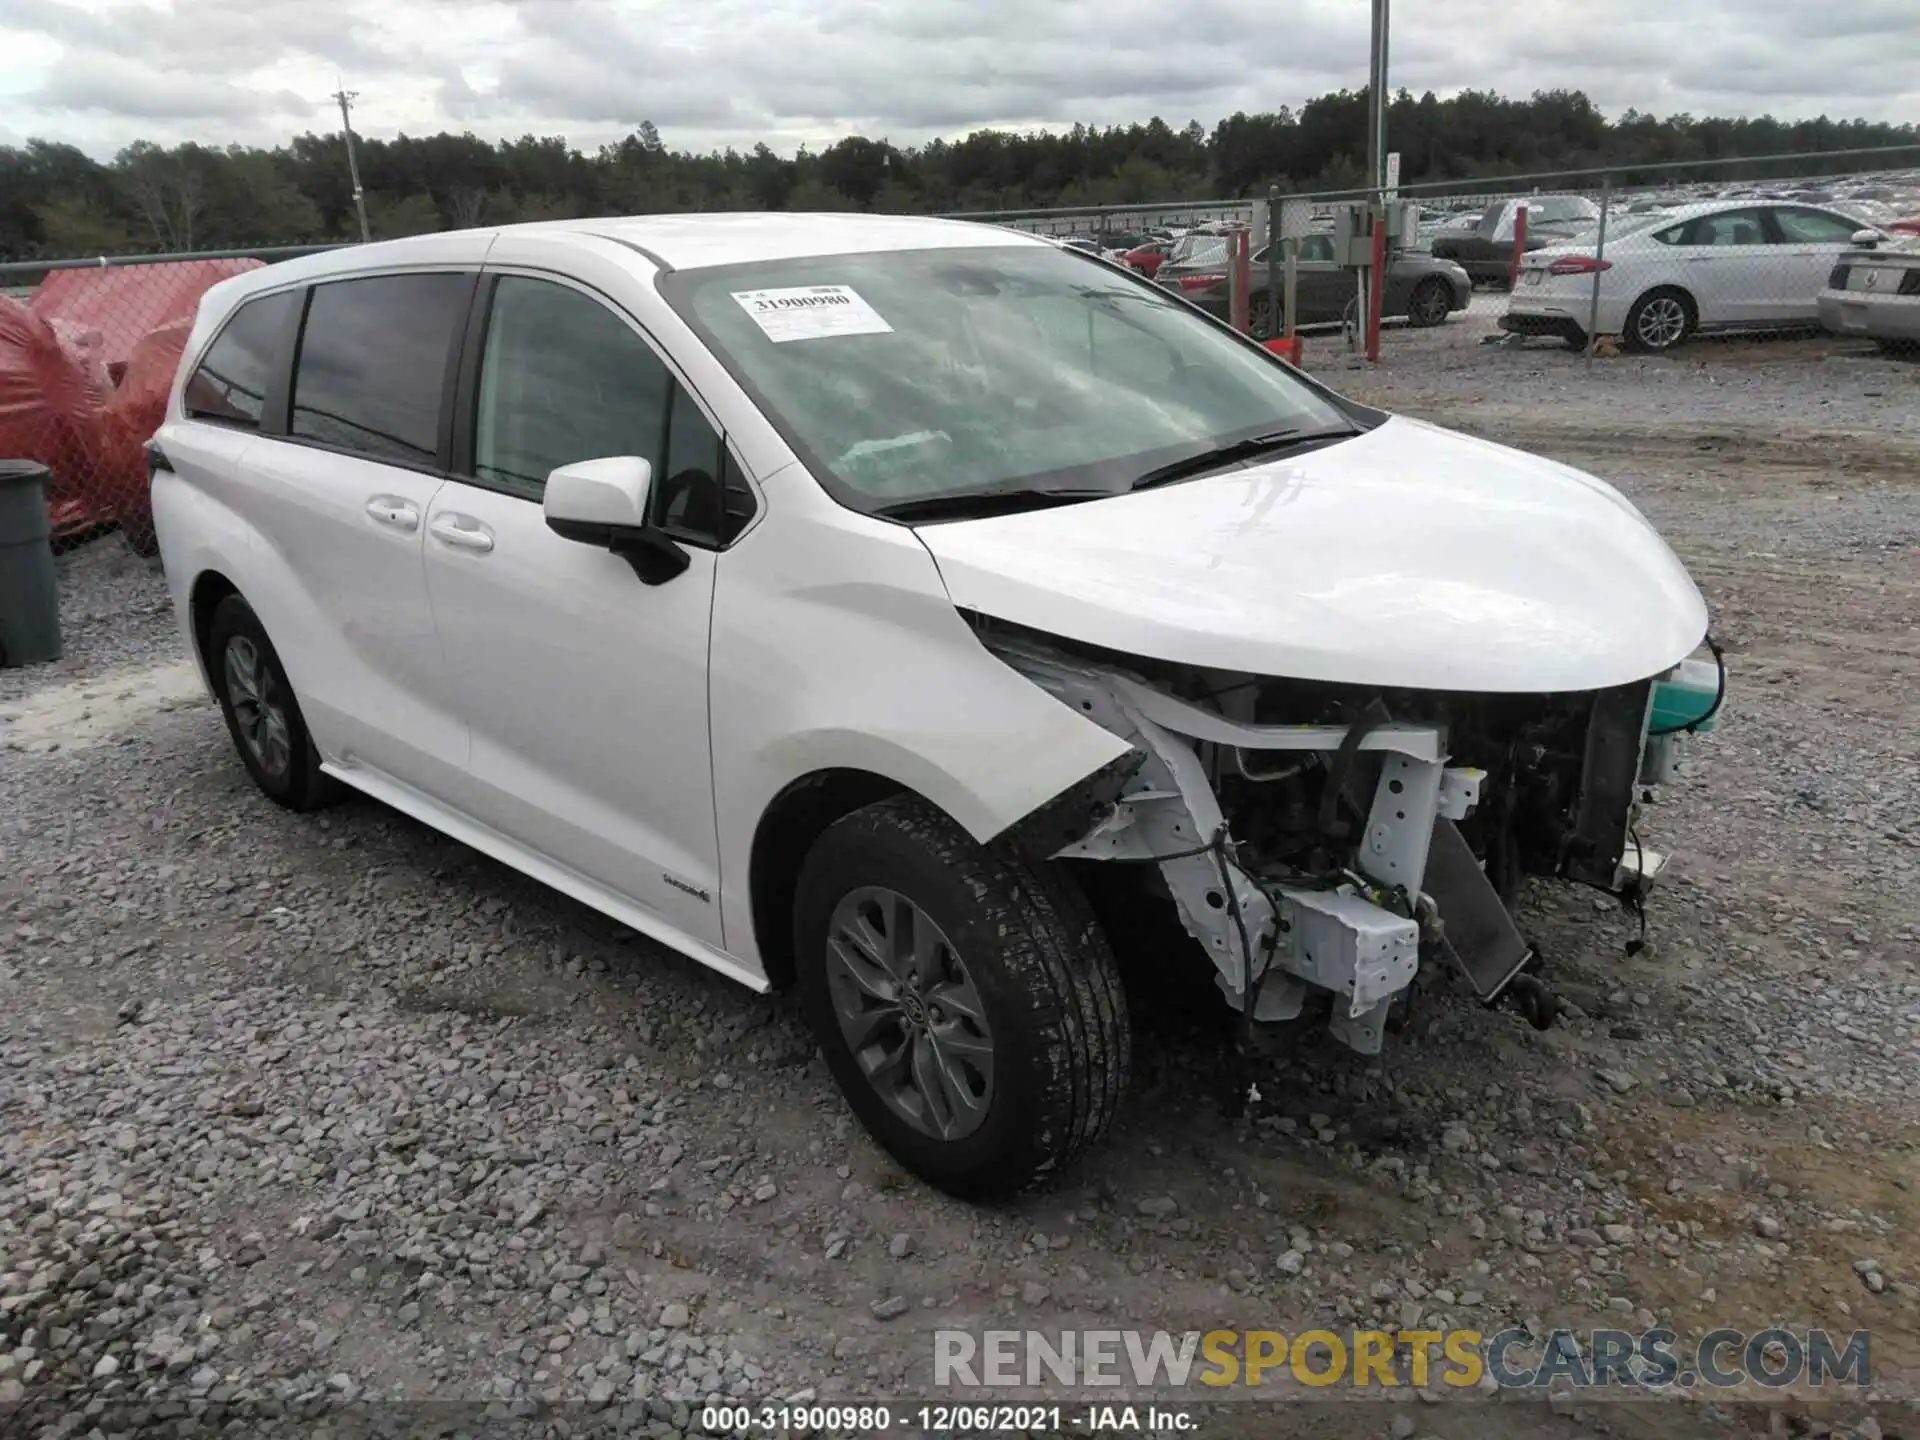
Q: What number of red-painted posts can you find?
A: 3